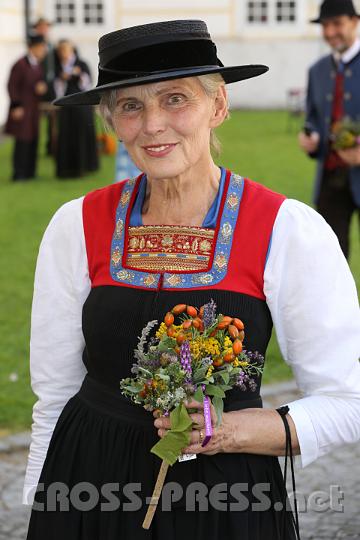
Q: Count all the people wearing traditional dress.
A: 5